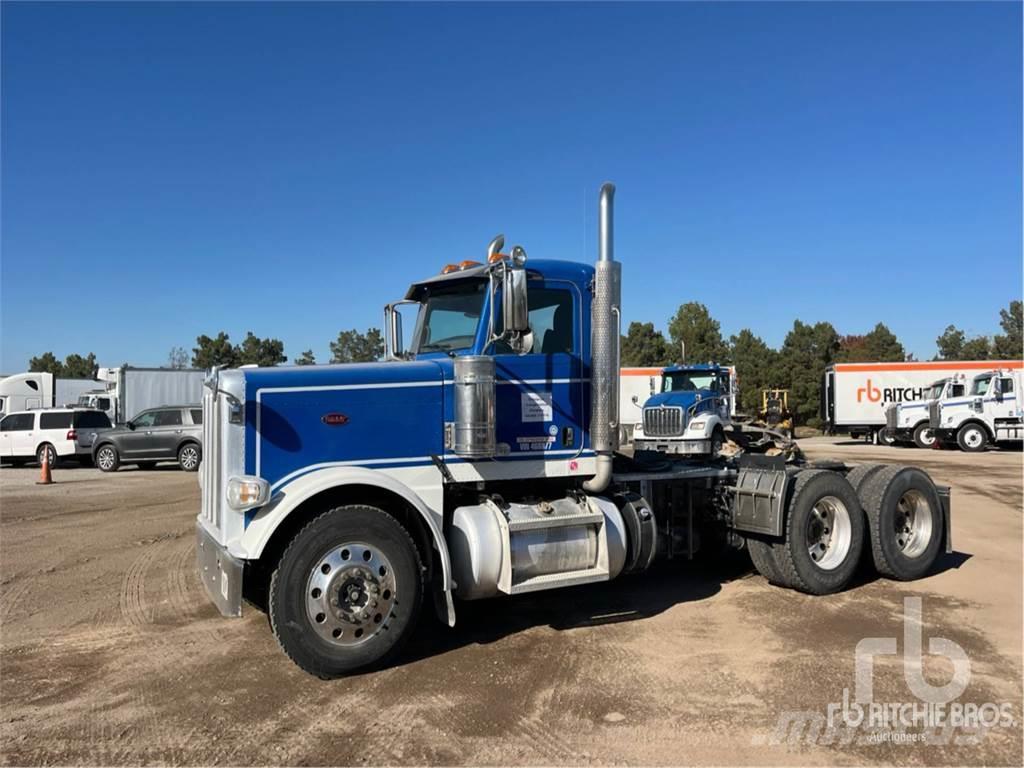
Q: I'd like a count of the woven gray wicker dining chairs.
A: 0